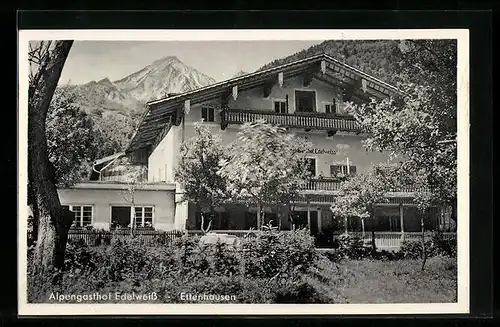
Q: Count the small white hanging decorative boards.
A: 5